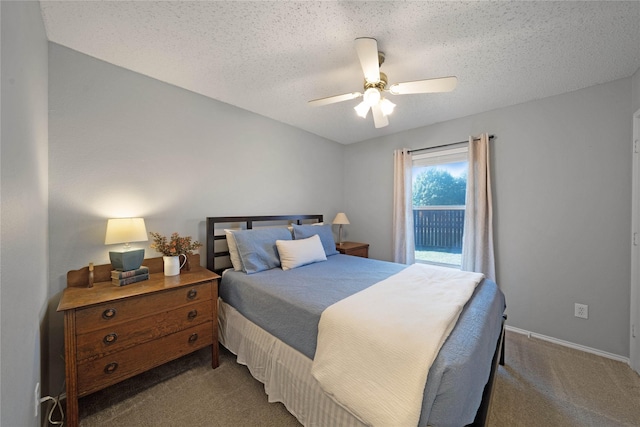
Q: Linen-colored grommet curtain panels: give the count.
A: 2